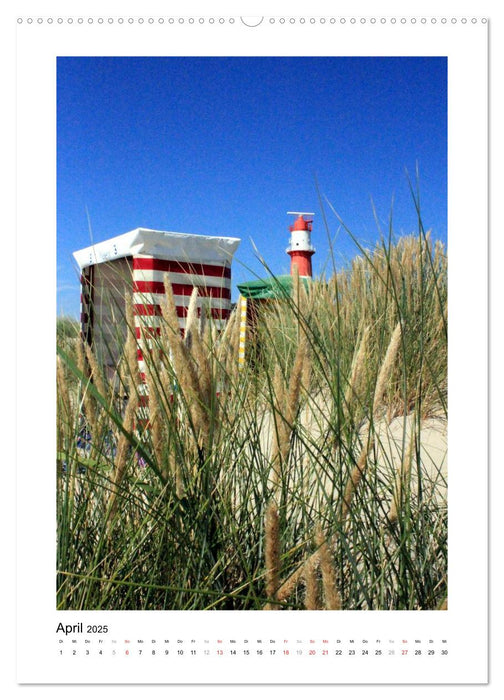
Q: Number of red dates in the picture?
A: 6